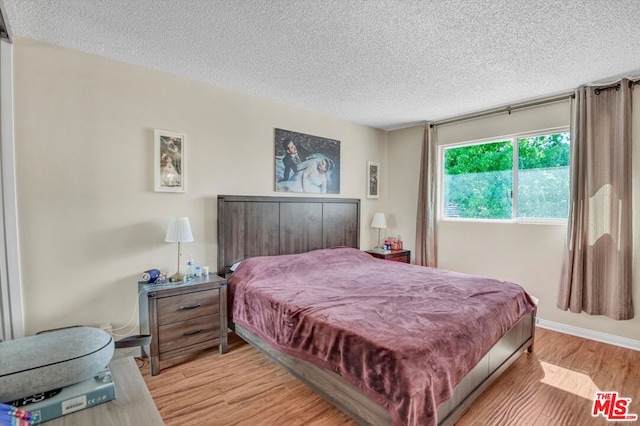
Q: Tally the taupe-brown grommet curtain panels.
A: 2